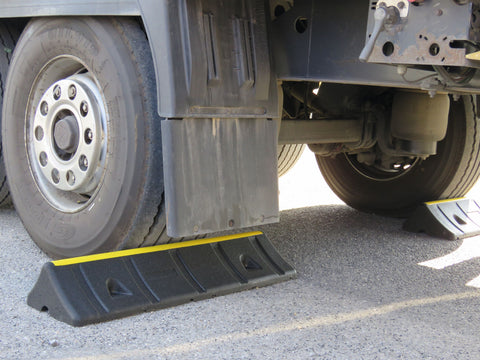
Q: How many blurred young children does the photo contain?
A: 0